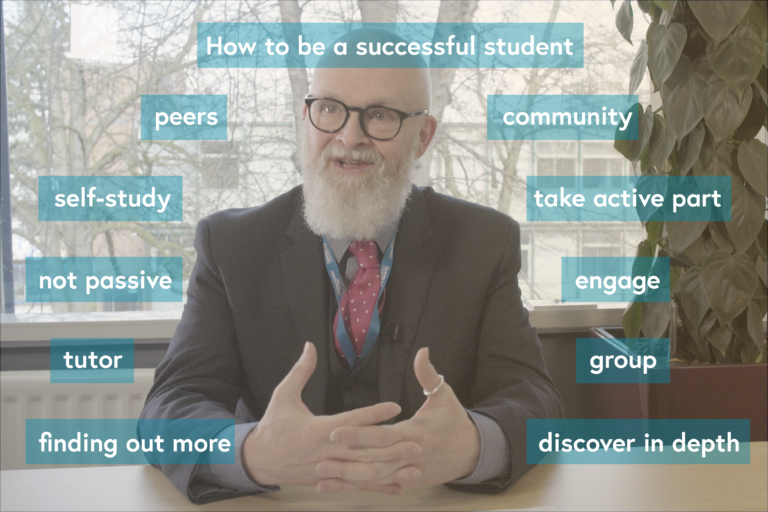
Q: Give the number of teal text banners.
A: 11